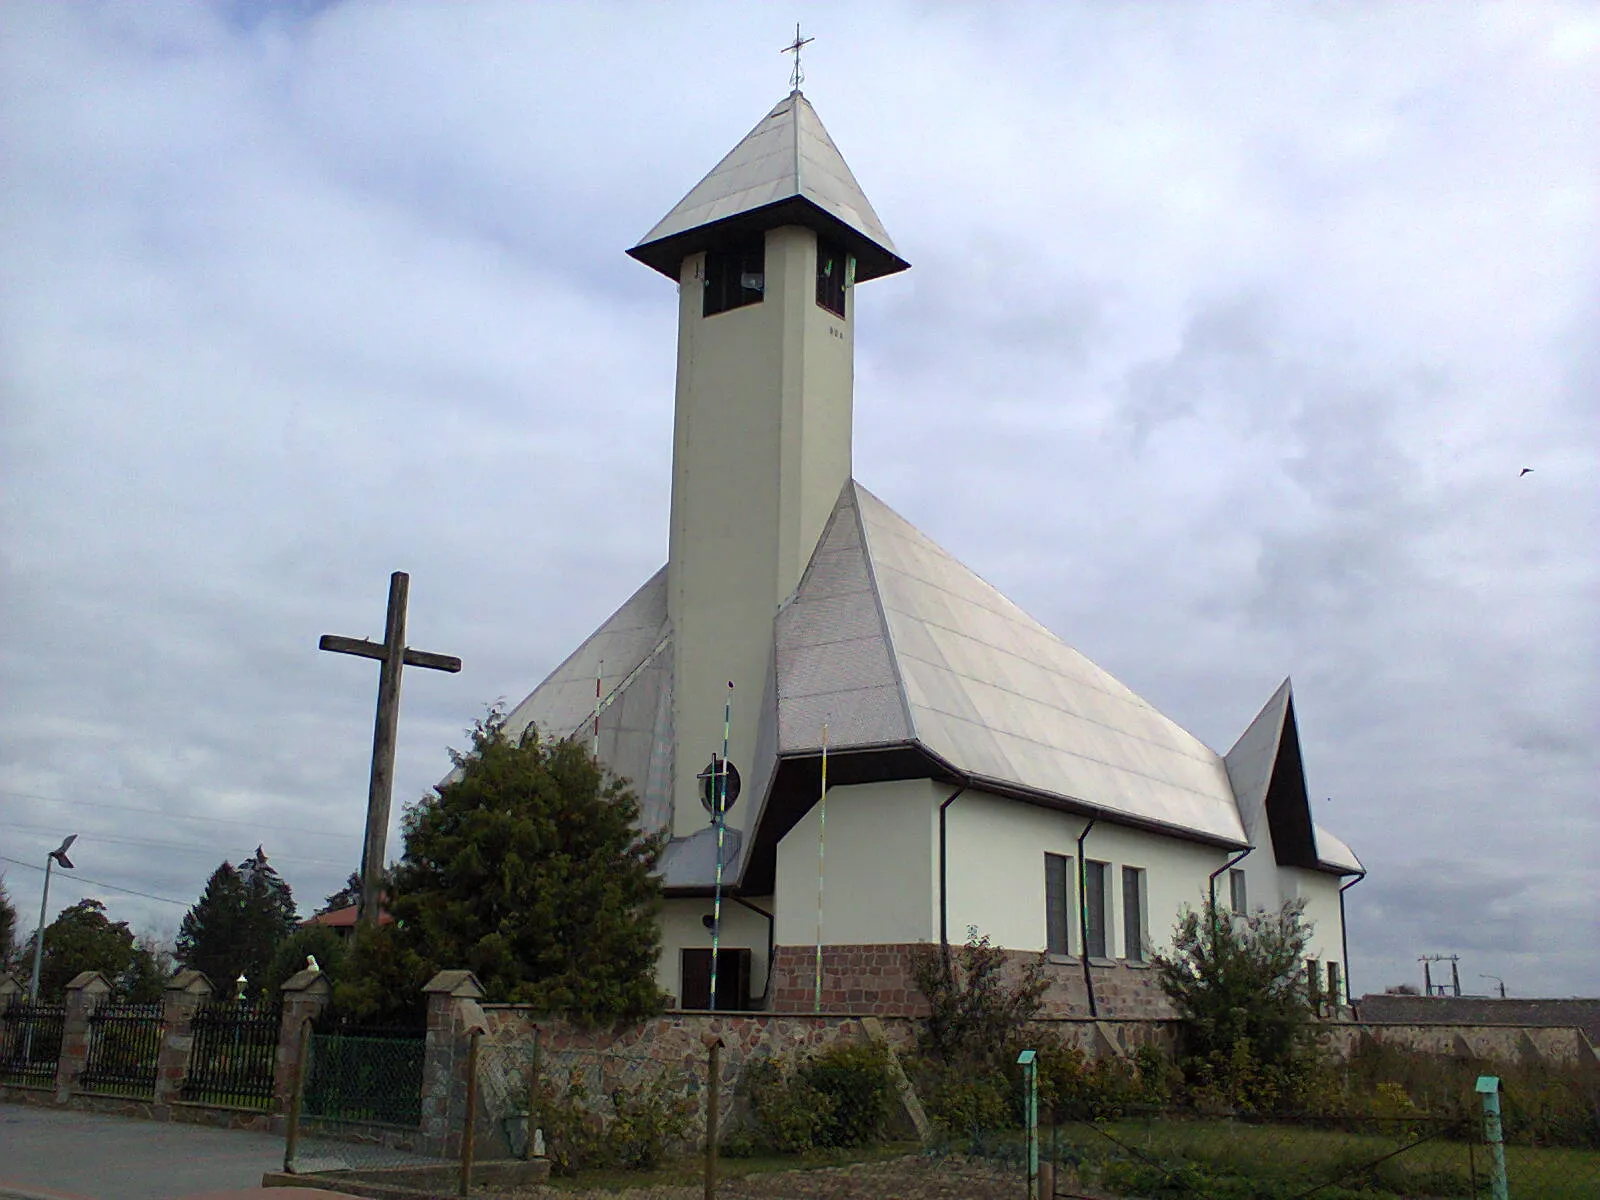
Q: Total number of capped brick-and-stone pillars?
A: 5